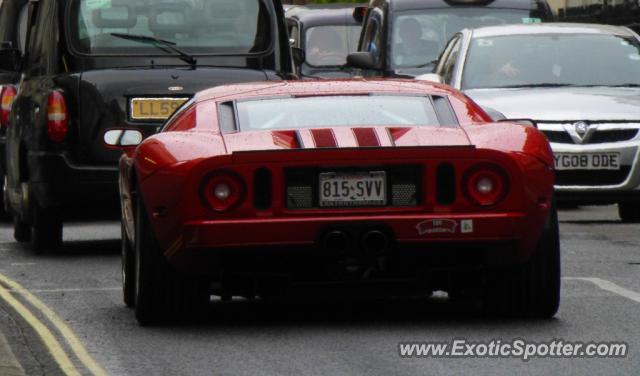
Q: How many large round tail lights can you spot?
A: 2